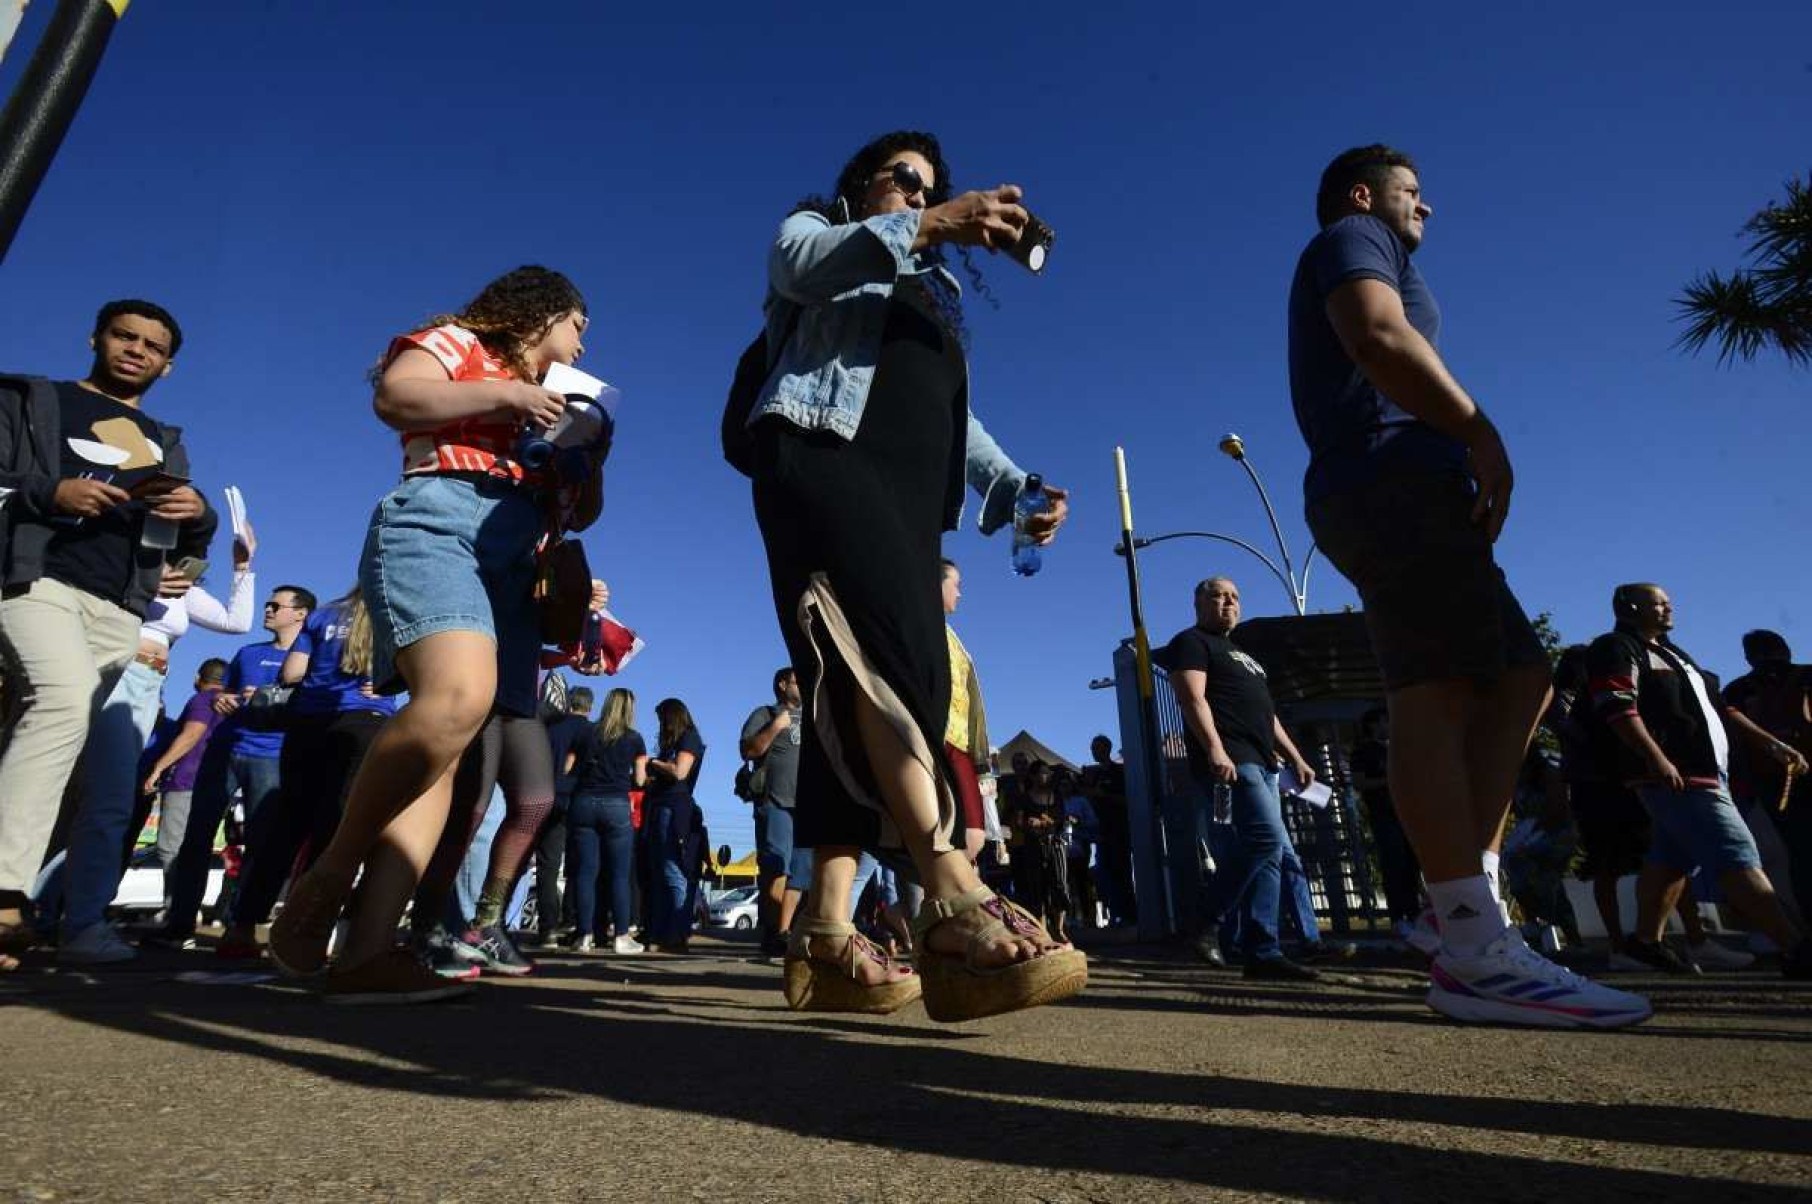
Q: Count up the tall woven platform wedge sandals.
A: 2